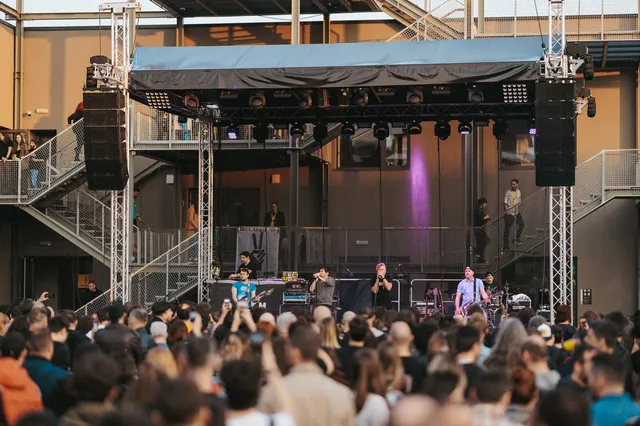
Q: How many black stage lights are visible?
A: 11